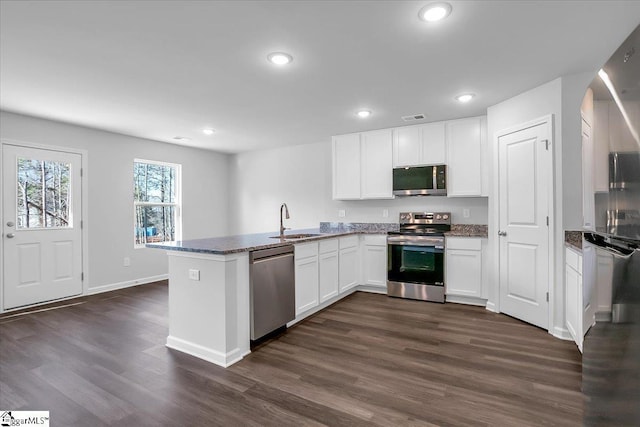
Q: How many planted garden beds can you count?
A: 0